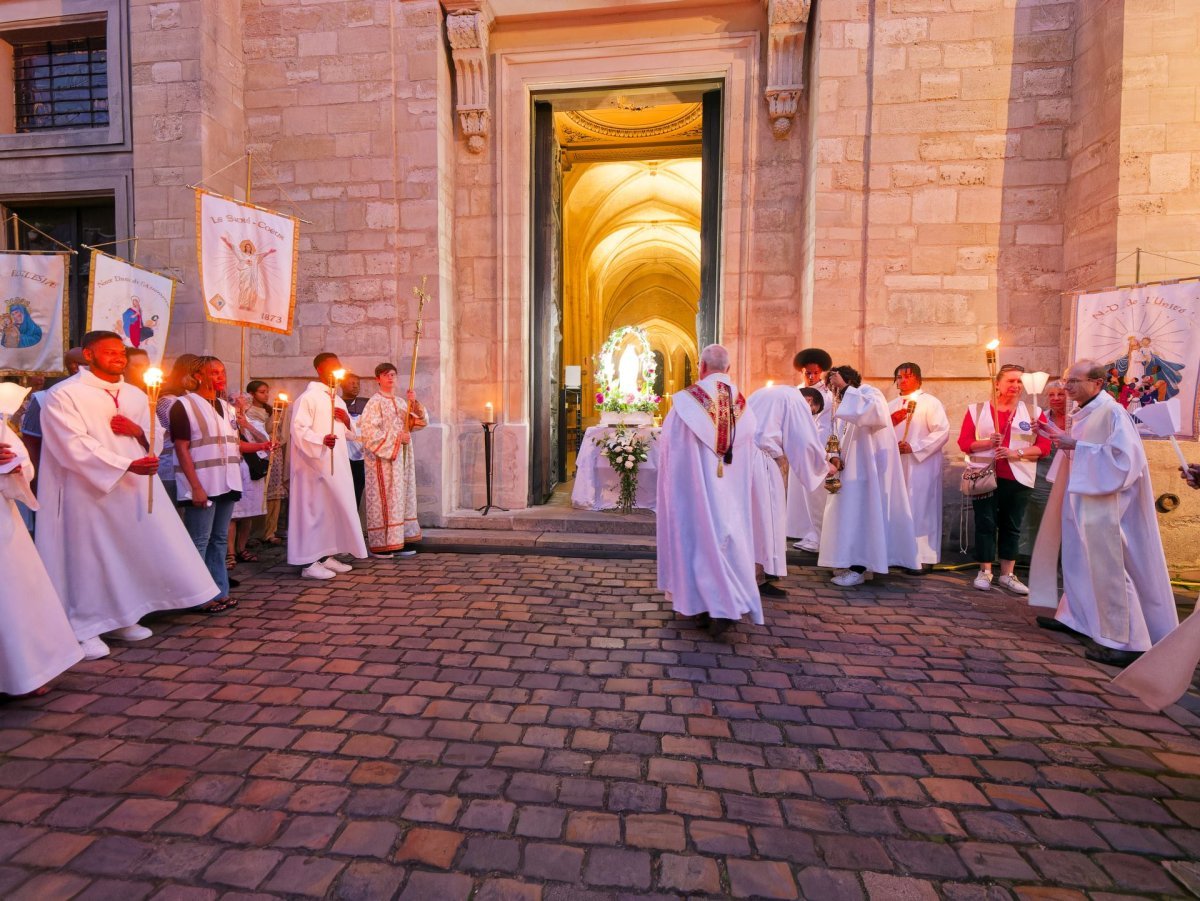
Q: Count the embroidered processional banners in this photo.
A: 4